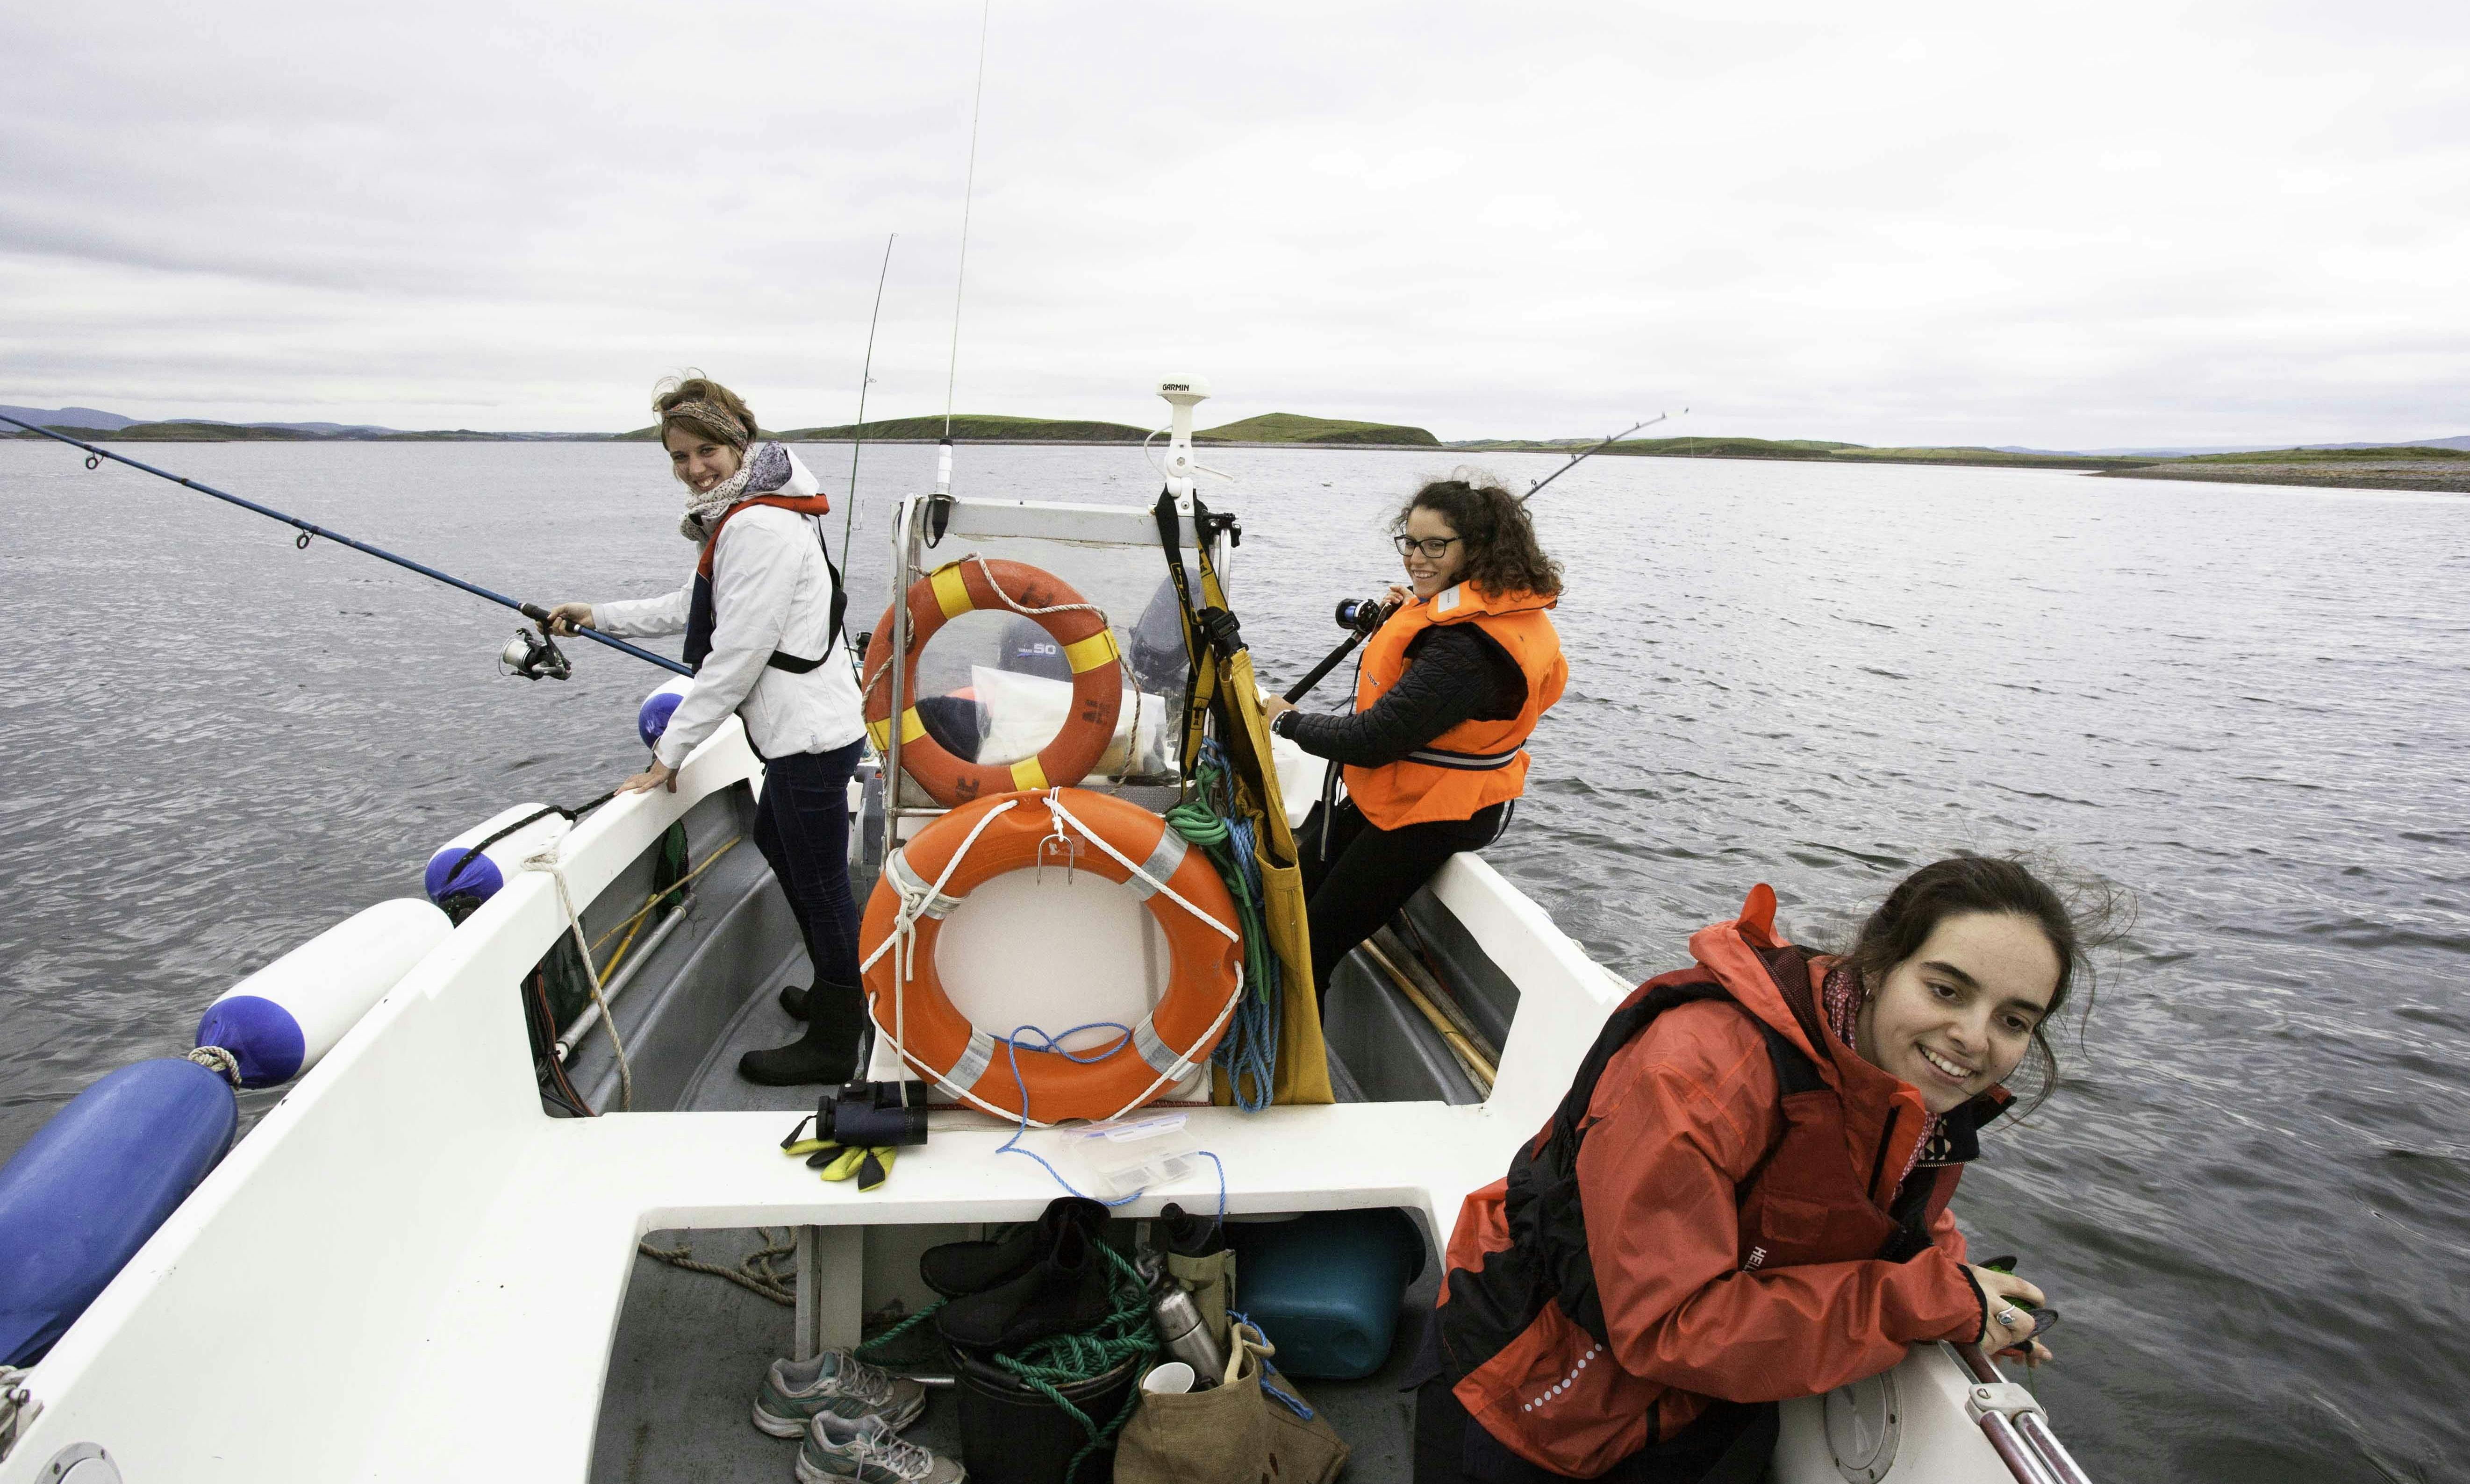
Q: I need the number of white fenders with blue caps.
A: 3